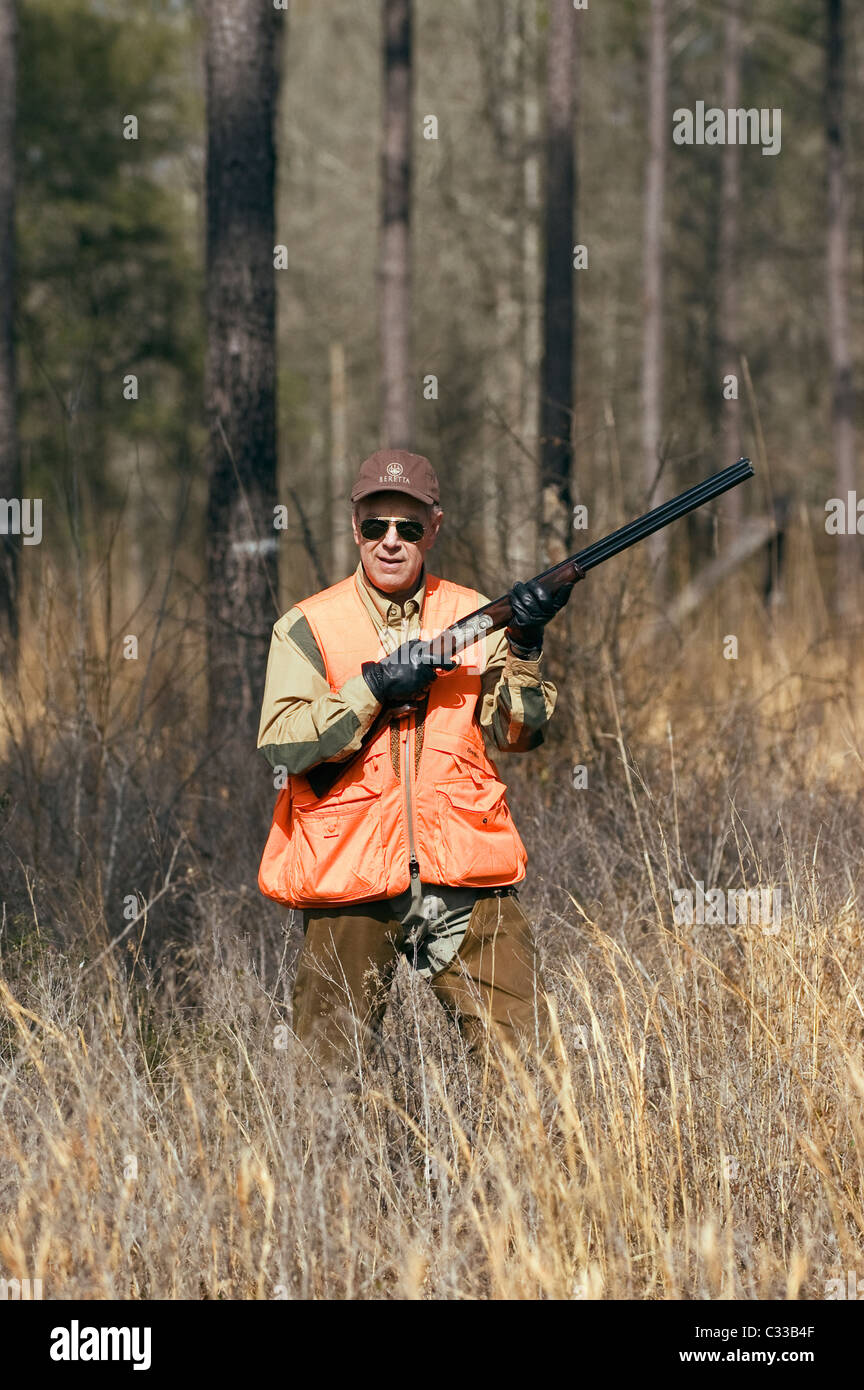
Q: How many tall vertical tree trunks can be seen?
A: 7